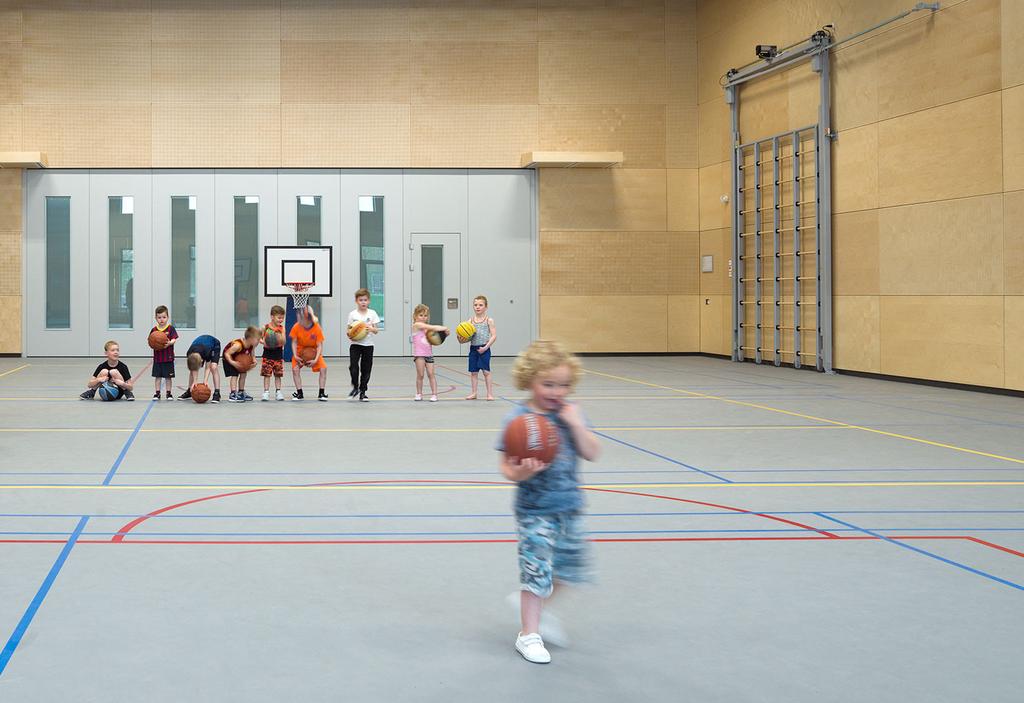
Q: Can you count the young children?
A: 10